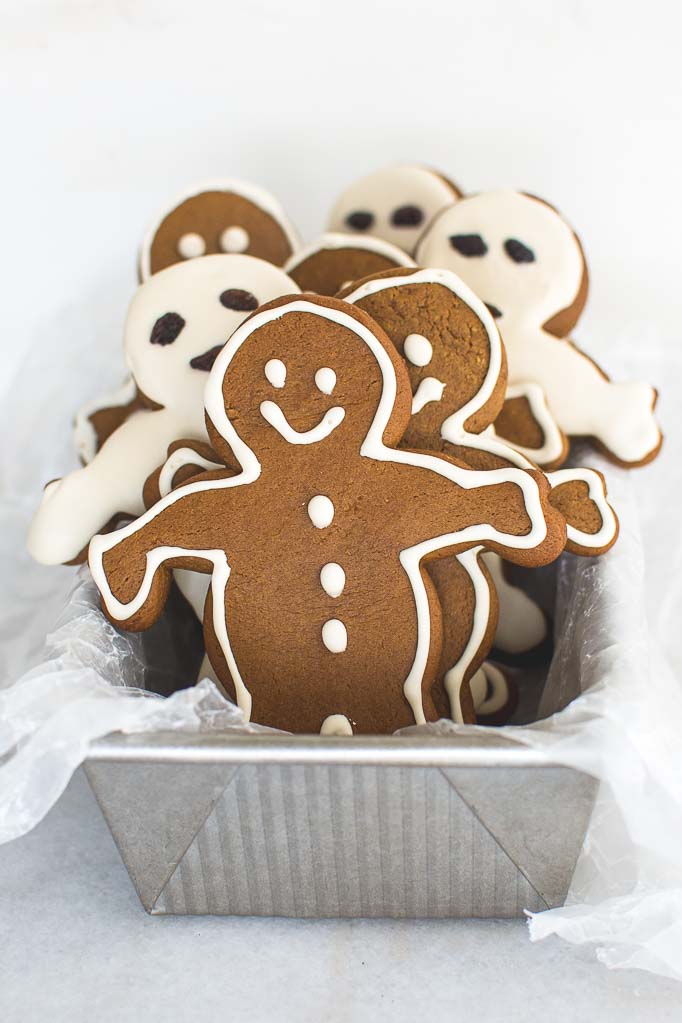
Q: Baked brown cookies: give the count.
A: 4